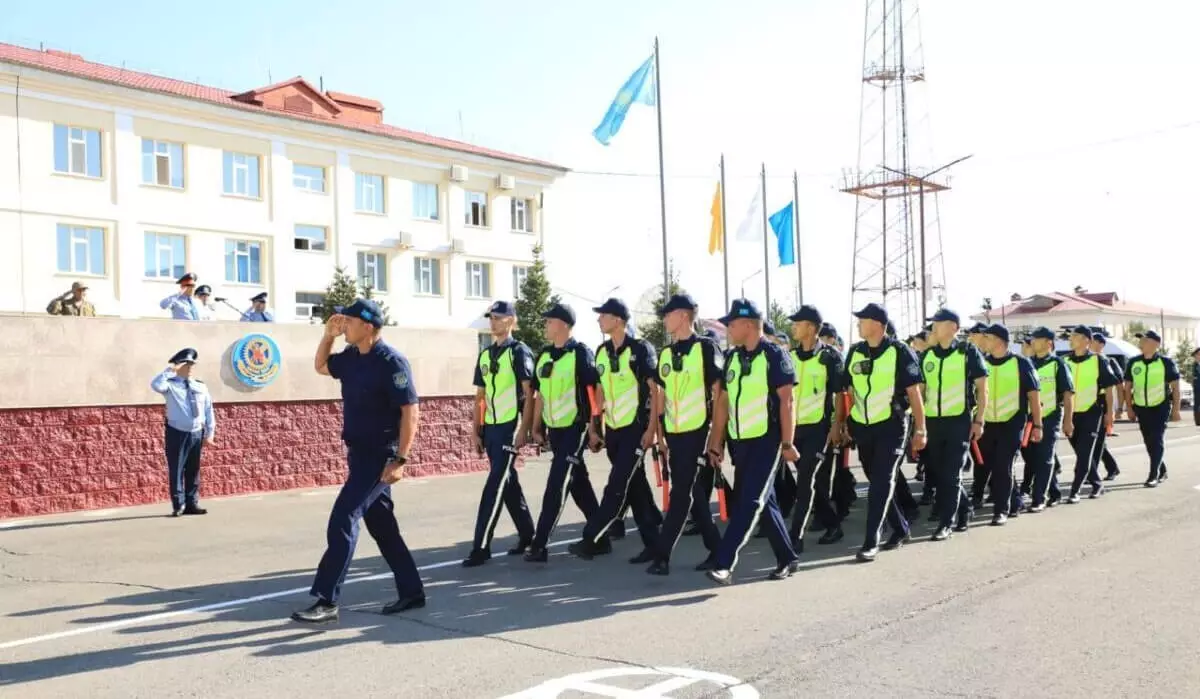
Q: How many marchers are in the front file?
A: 5